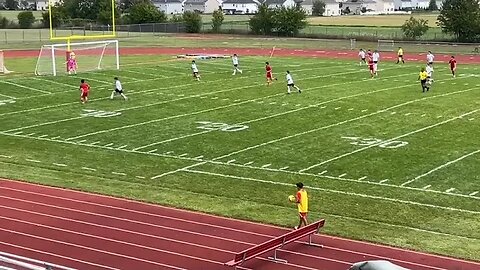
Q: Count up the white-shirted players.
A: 8